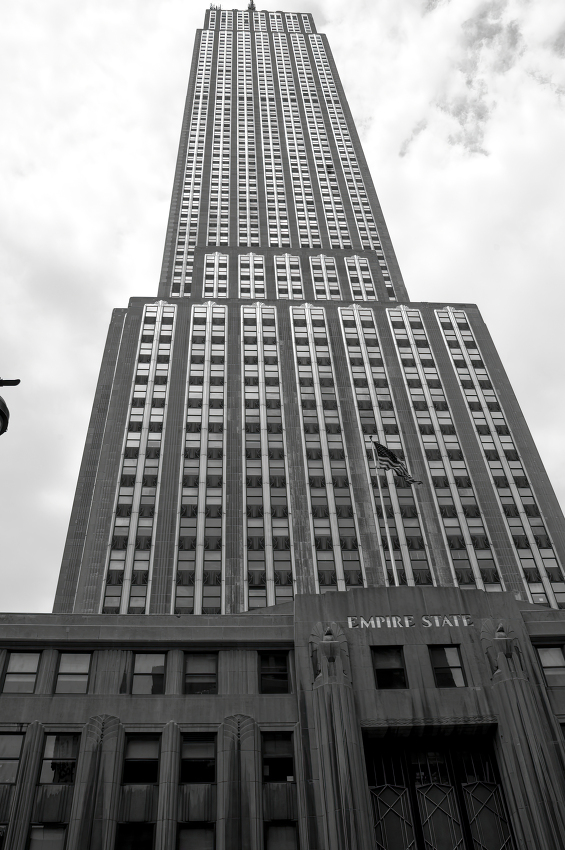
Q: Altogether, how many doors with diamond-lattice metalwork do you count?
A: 3